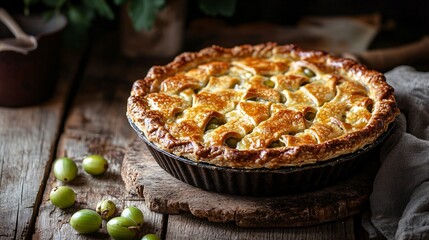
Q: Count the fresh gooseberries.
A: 8